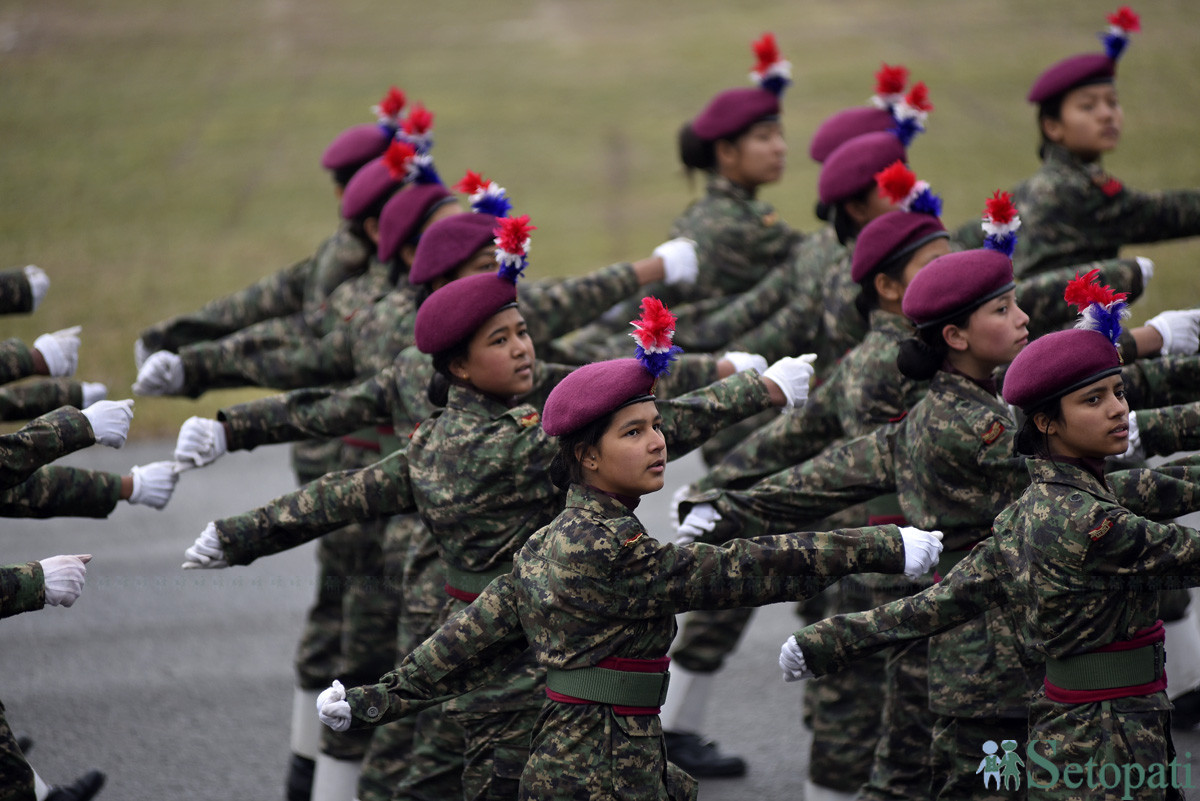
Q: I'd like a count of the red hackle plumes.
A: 13